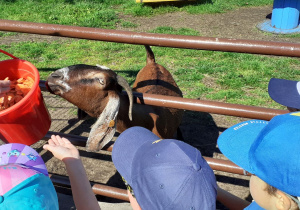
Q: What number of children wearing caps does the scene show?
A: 4